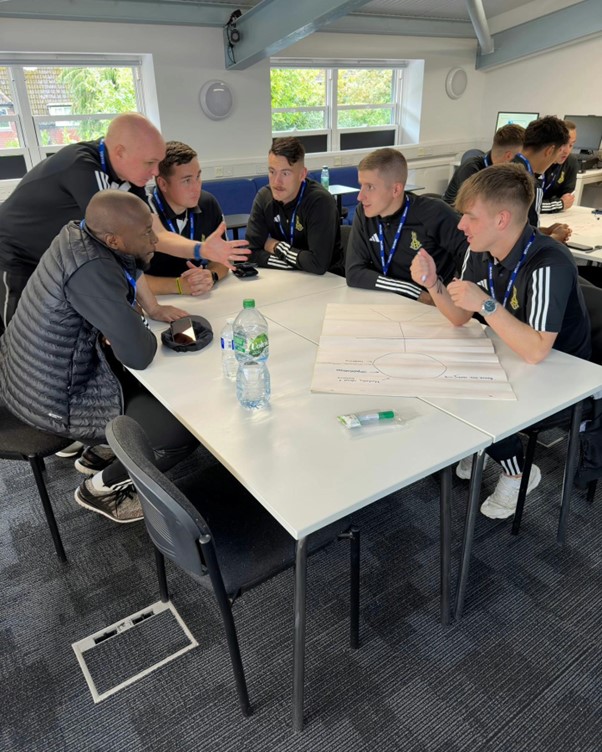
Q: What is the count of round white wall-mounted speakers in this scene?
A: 2